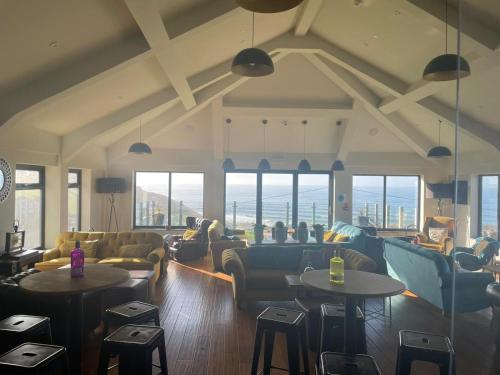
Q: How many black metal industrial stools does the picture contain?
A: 8